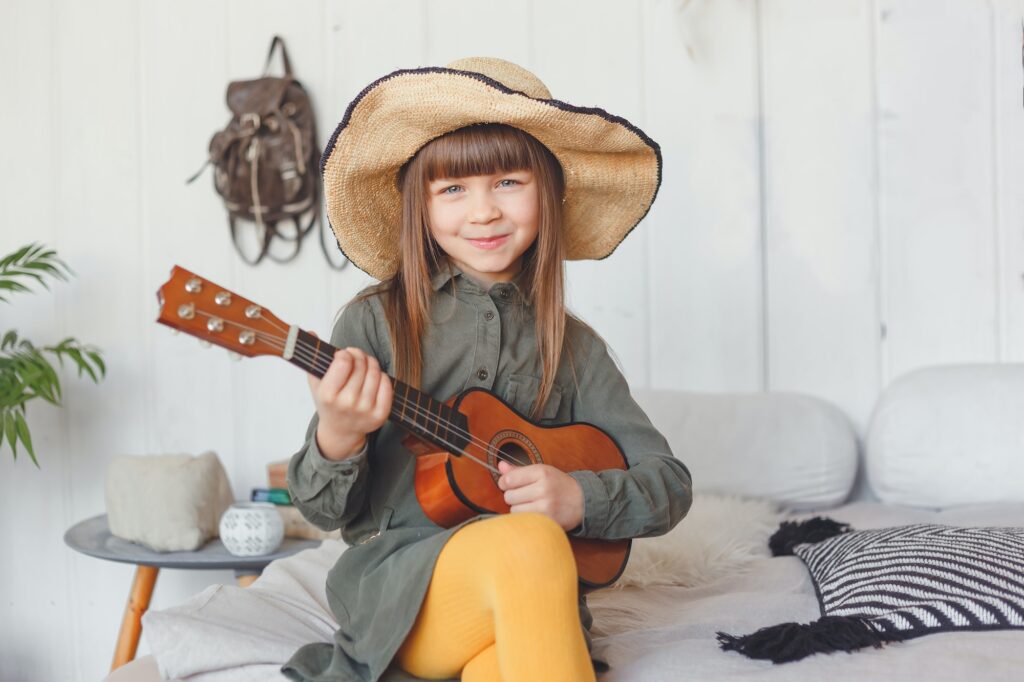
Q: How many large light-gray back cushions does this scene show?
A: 2